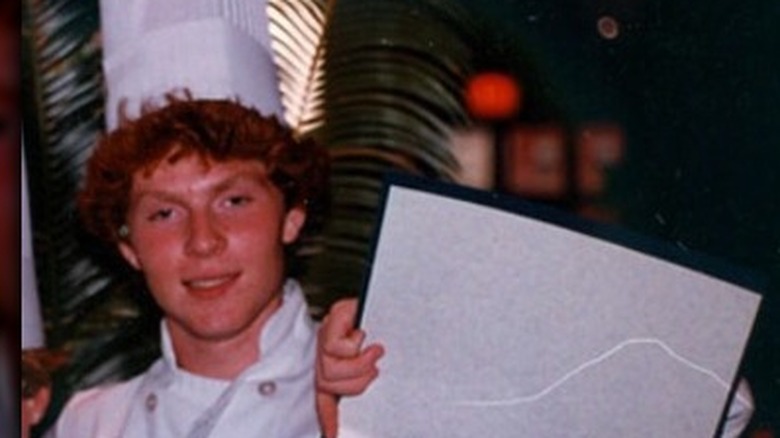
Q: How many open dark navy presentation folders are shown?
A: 1